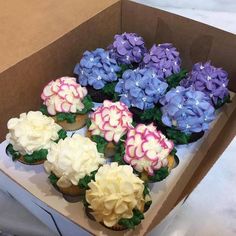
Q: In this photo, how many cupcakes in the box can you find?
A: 12